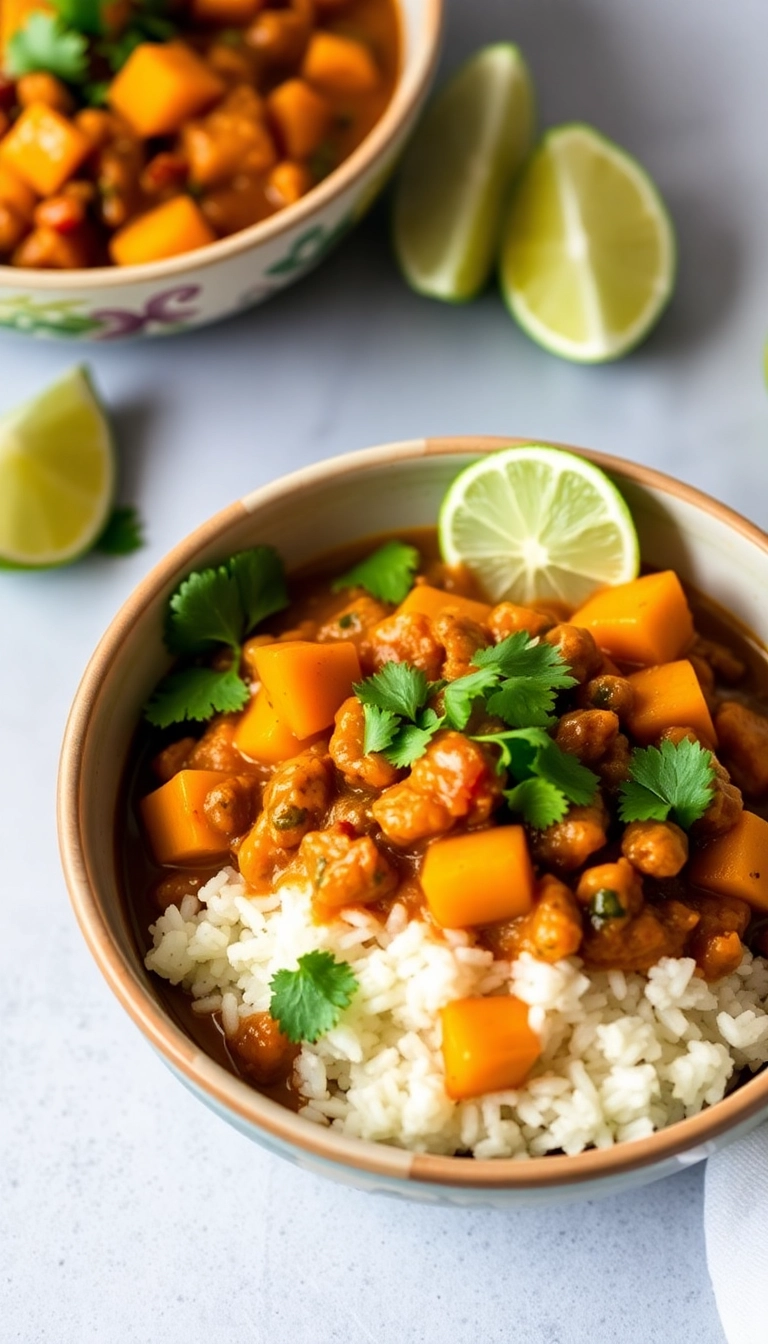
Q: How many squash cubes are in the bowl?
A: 9